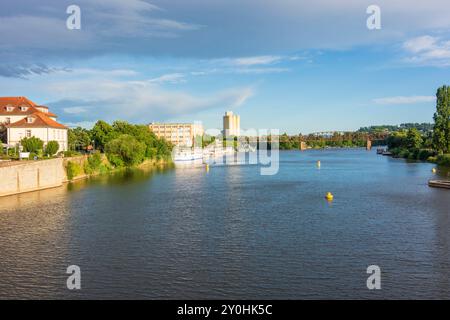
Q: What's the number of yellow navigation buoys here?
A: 4